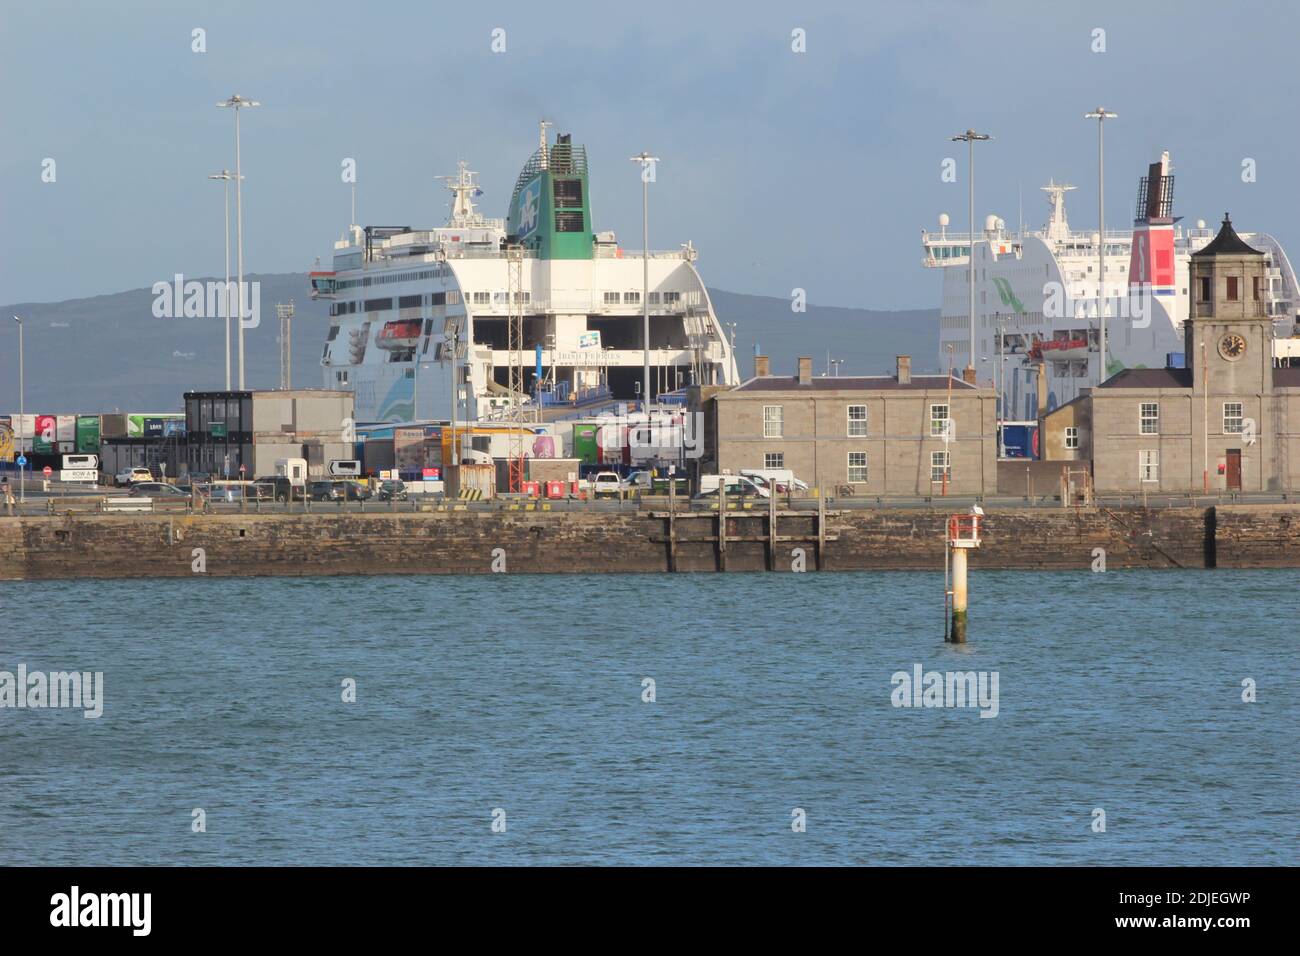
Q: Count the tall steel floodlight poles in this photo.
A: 5